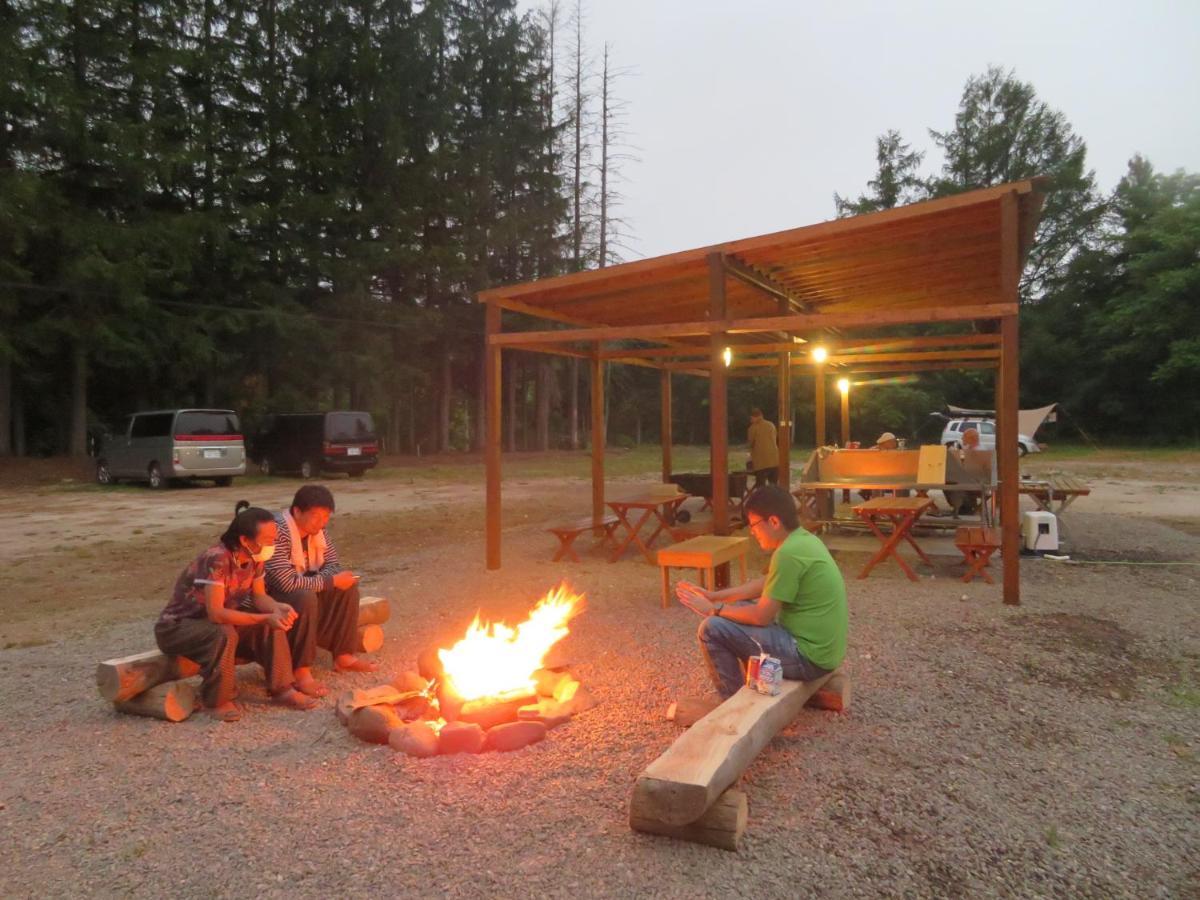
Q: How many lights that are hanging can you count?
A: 3